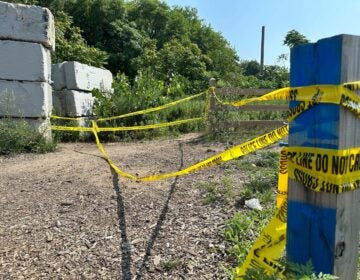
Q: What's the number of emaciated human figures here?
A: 0